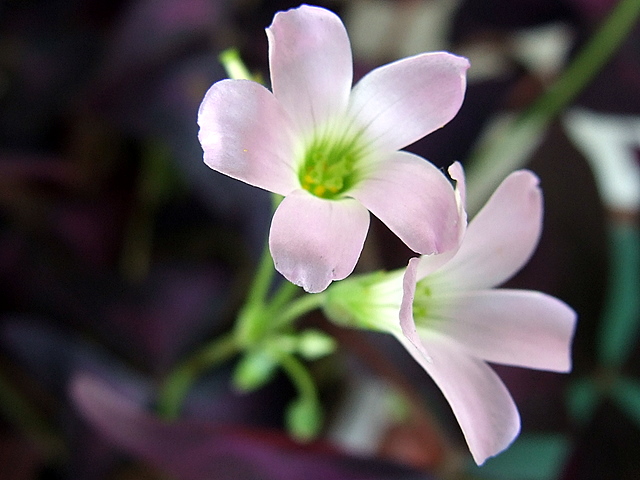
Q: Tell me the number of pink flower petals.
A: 10